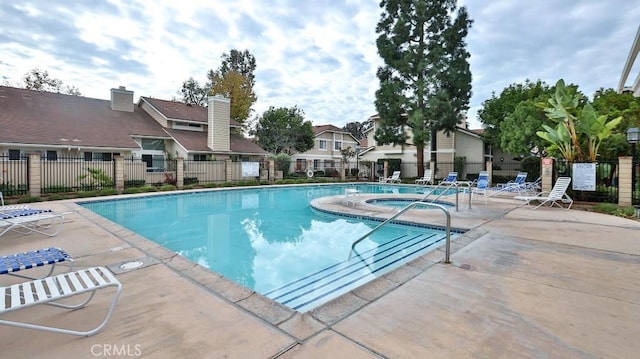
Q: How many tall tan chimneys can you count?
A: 2